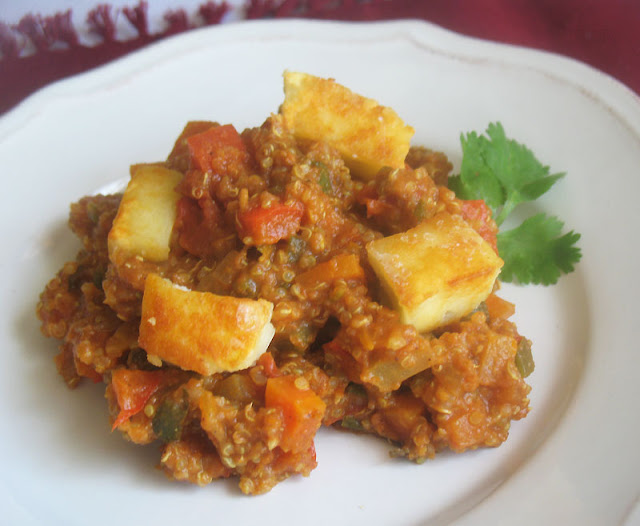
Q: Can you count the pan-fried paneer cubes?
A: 4